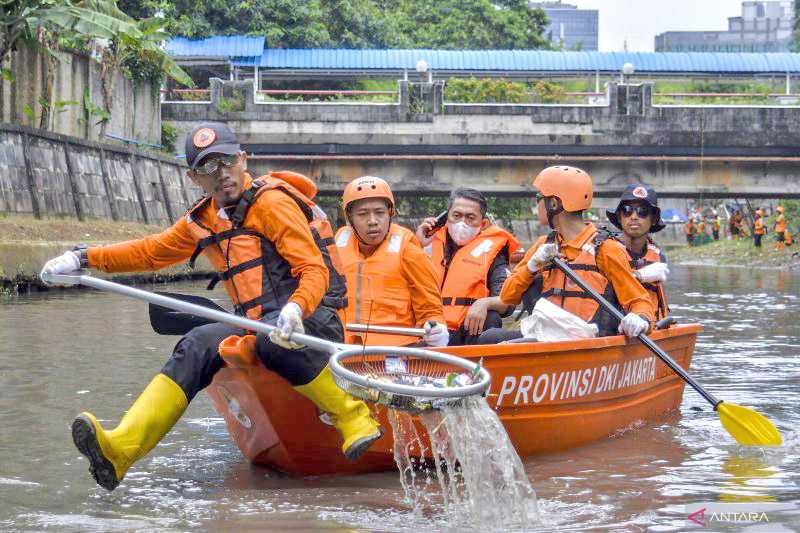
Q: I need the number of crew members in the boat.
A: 5